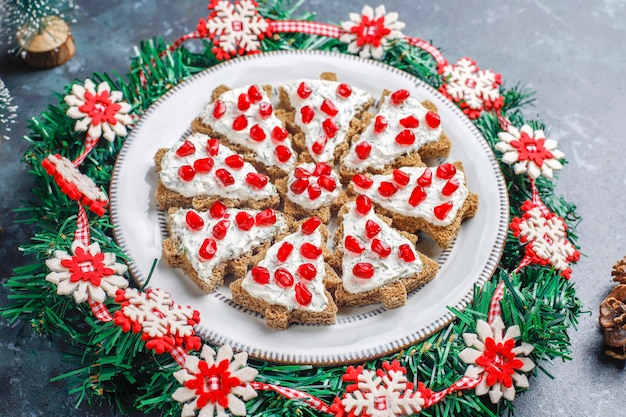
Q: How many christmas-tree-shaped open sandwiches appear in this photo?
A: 8